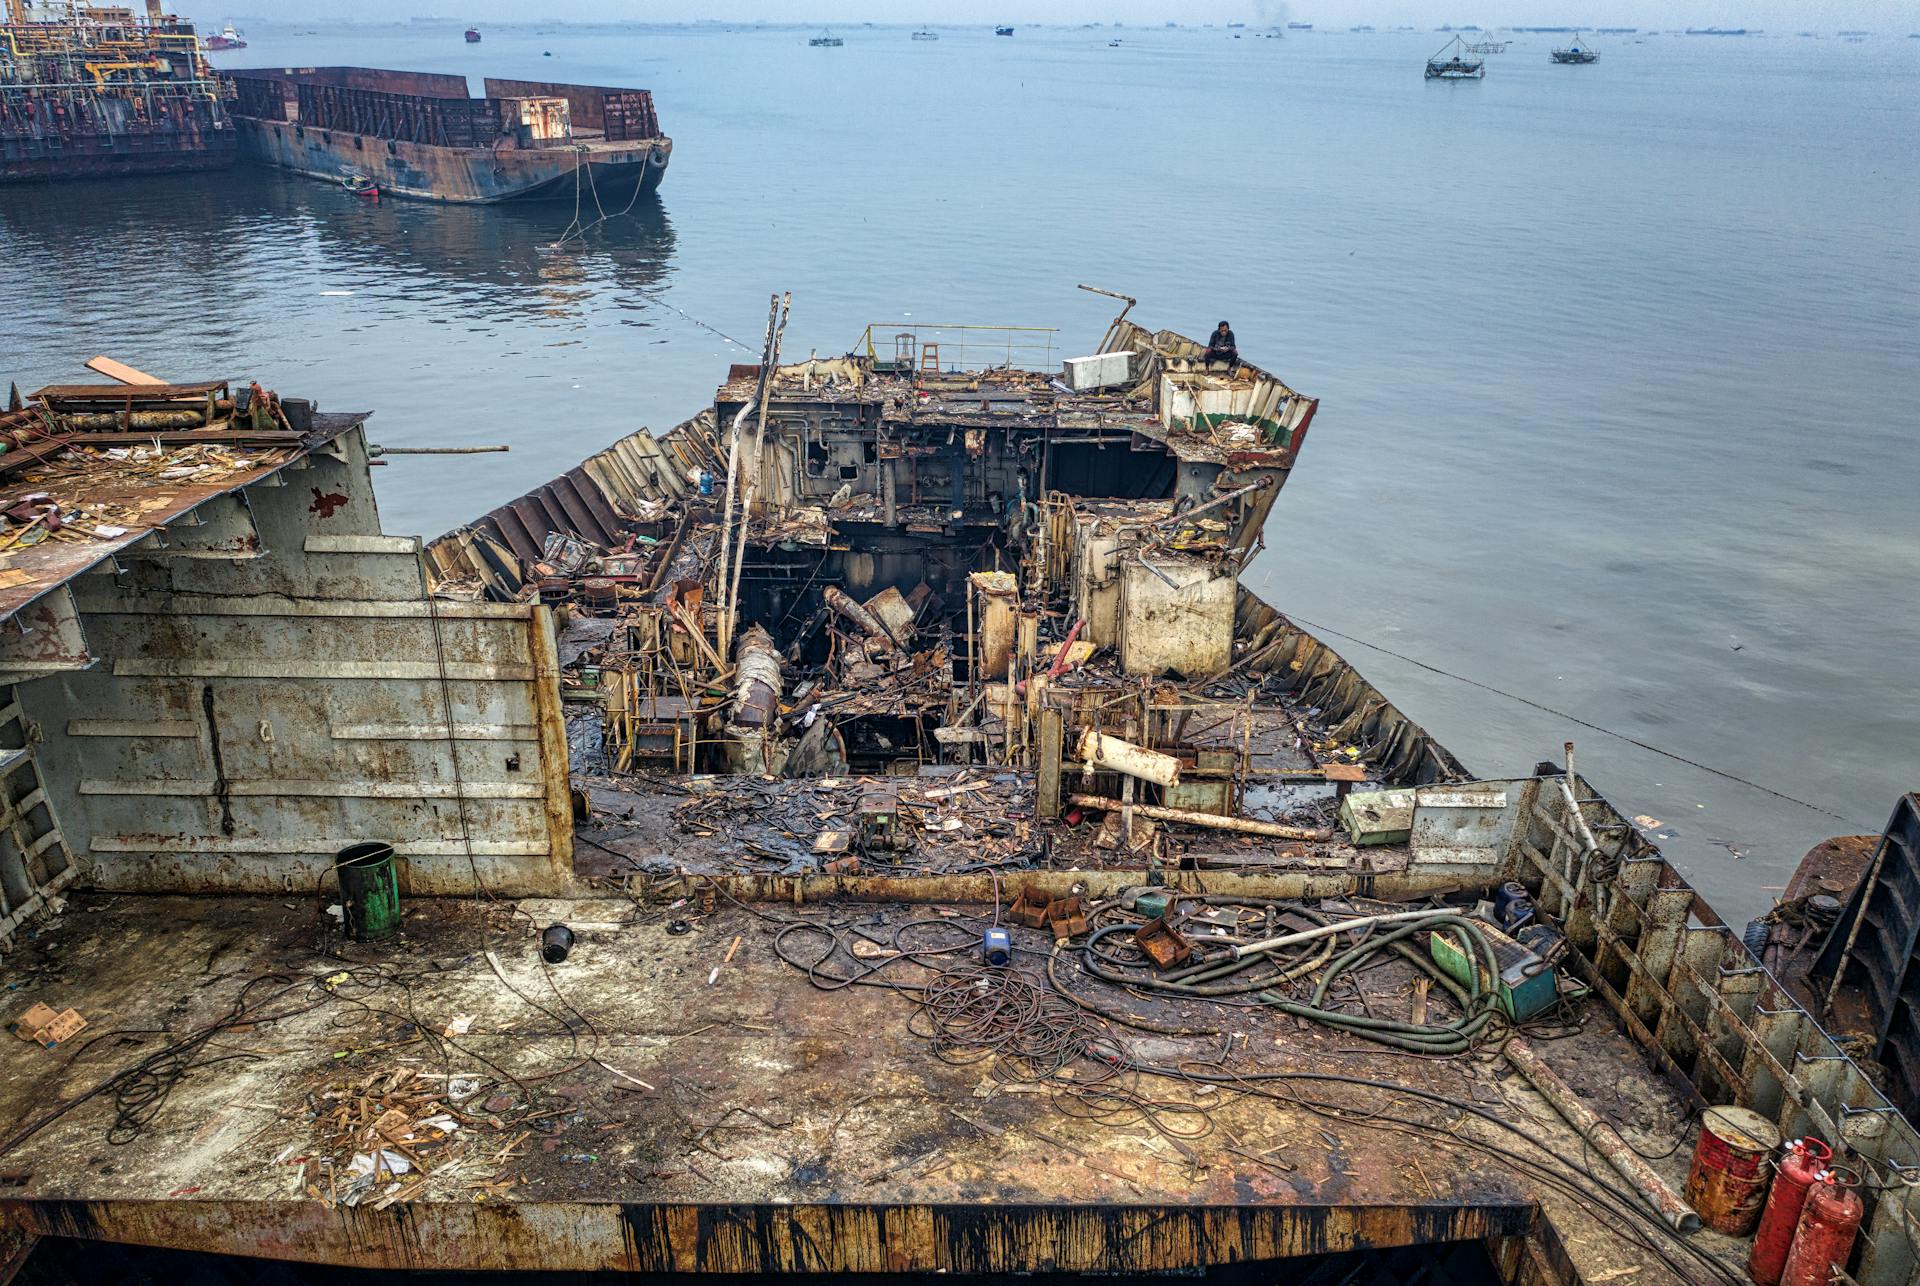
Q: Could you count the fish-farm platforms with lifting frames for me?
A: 5